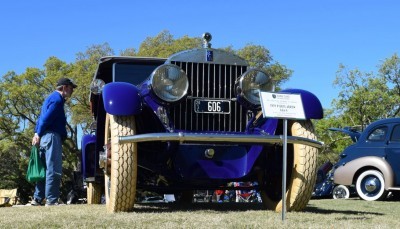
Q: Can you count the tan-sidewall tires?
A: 3